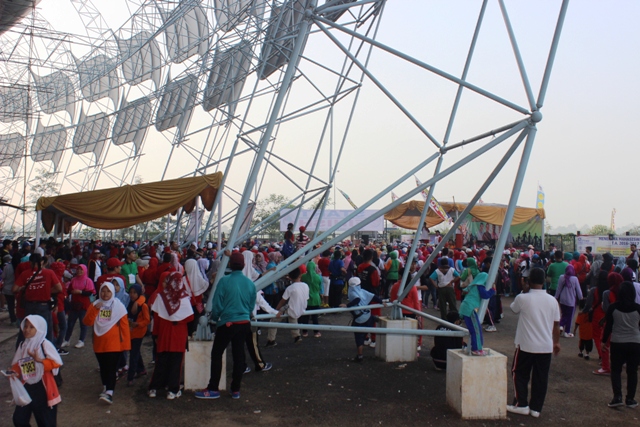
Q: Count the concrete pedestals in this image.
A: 3